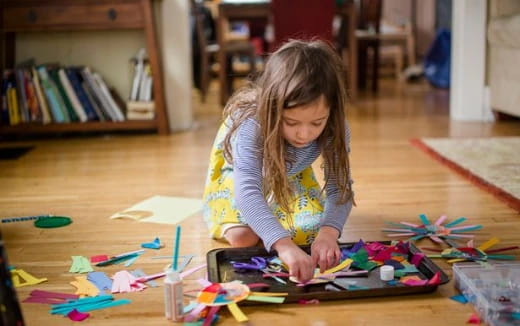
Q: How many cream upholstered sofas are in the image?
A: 1